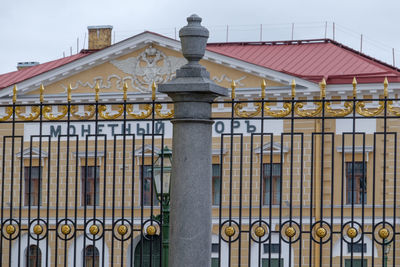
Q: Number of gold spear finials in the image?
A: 12